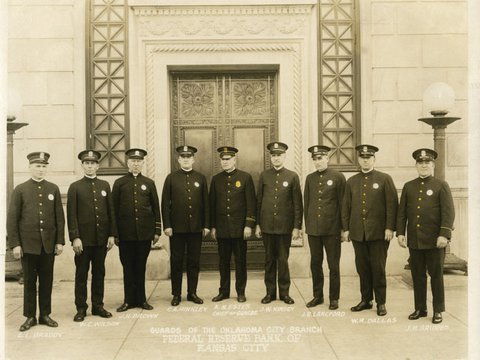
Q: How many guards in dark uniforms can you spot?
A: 9